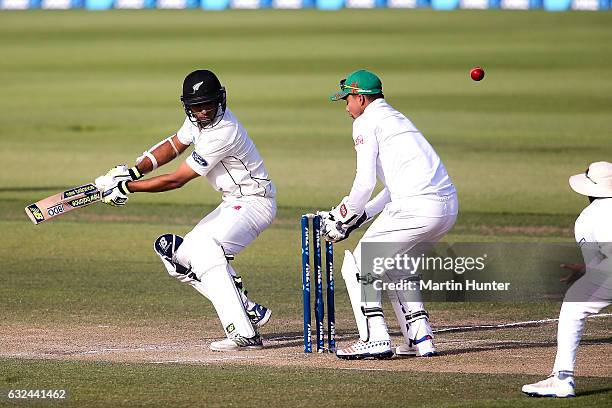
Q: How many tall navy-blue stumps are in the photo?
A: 3